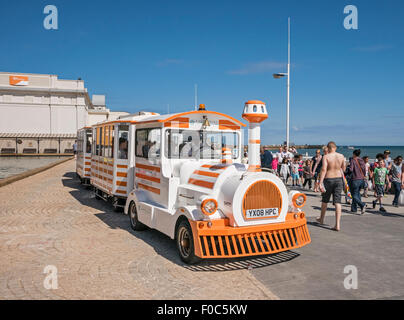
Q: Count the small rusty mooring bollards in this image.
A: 0